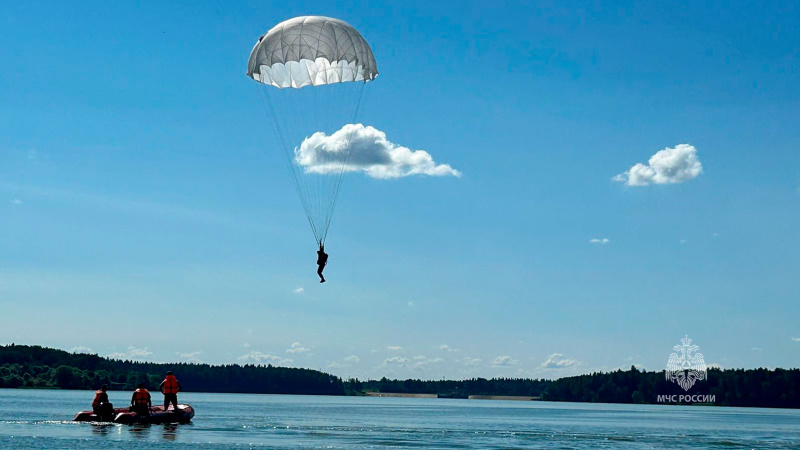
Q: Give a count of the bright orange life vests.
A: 3